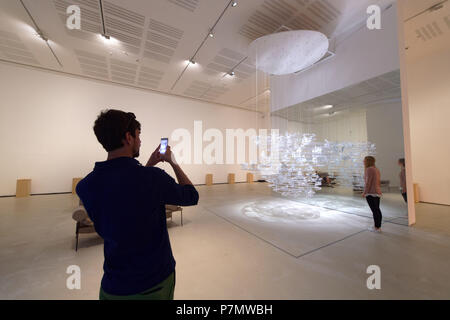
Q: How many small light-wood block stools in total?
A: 6